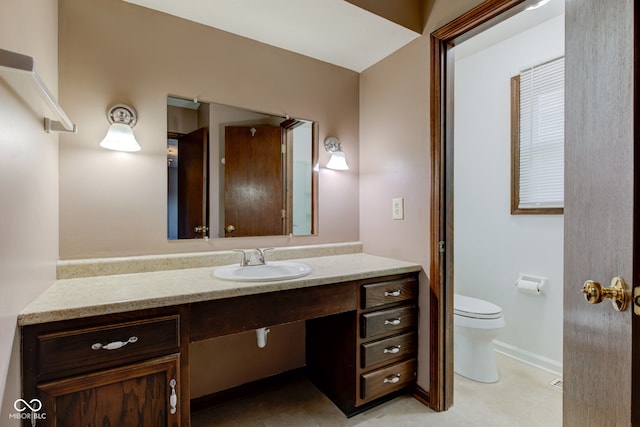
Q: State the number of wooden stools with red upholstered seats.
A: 0